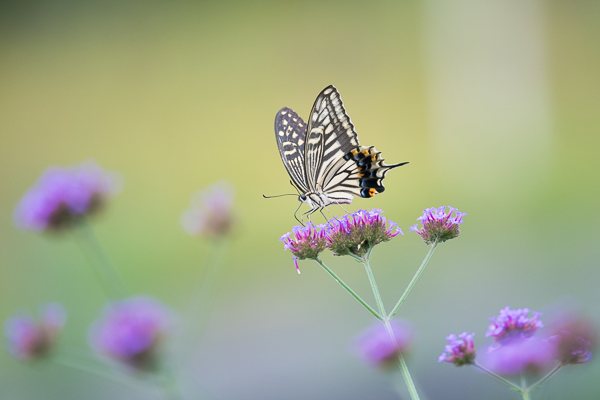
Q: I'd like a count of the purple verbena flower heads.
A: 12